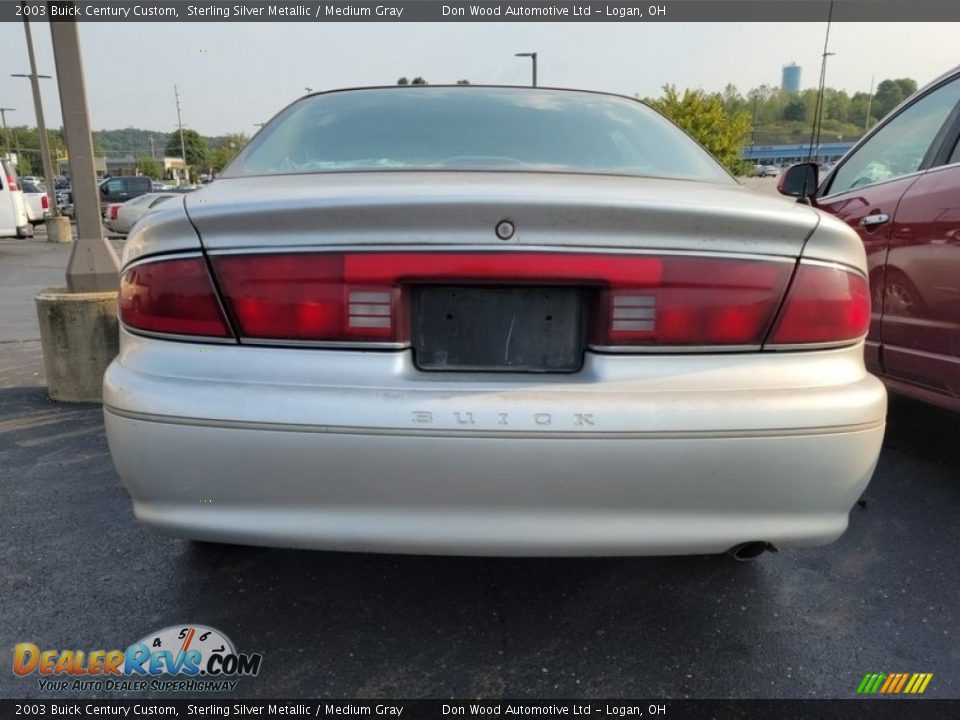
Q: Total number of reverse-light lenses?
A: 2